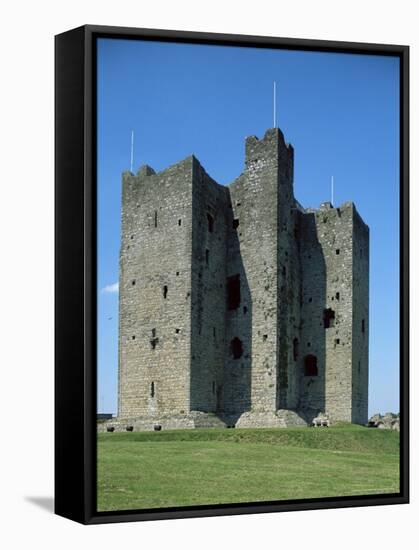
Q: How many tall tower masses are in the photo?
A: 3